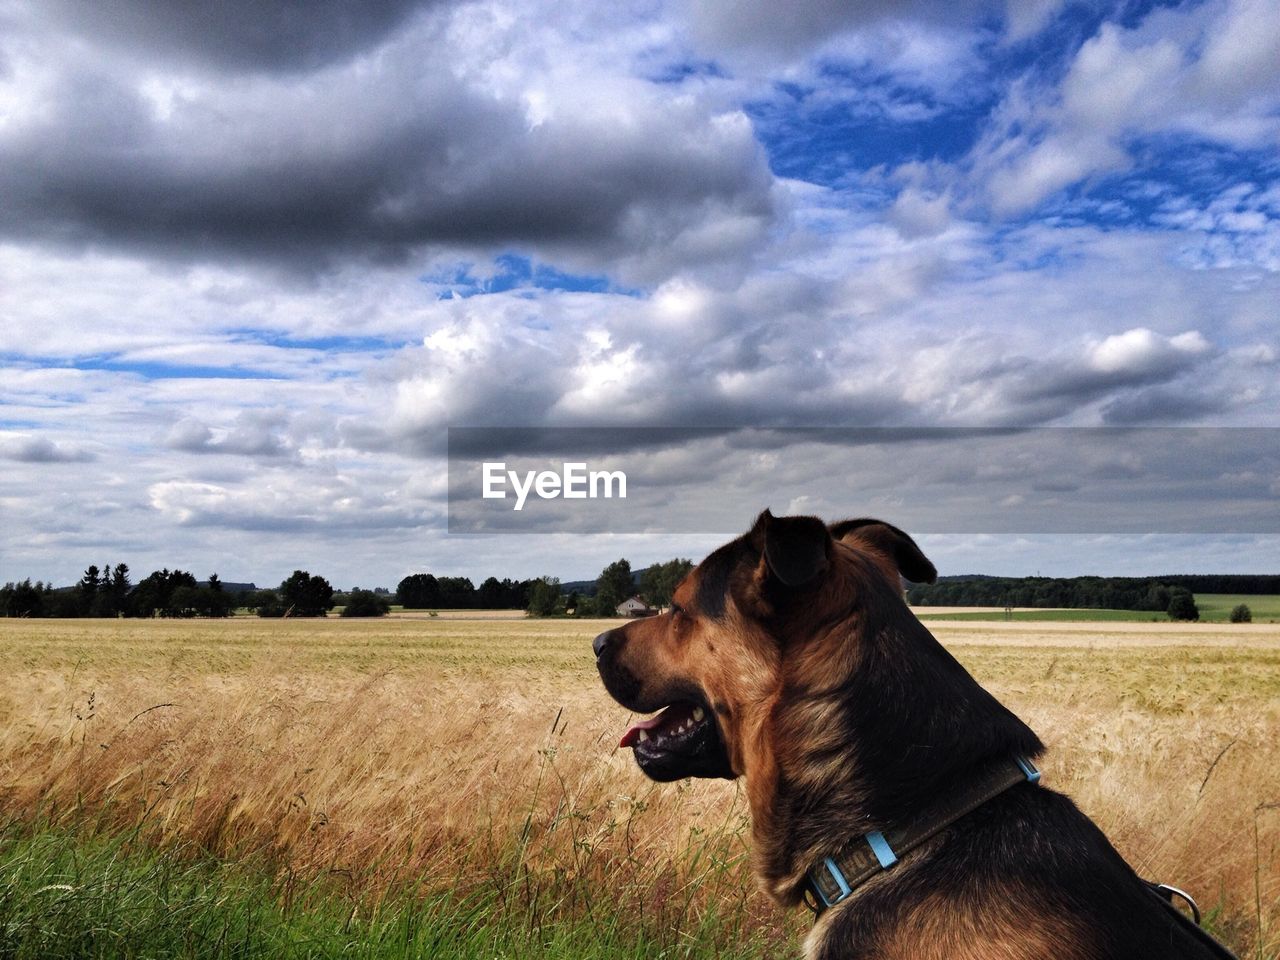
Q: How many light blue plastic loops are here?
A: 3